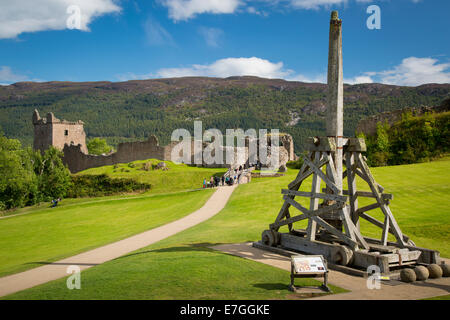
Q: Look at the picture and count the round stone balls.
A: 4